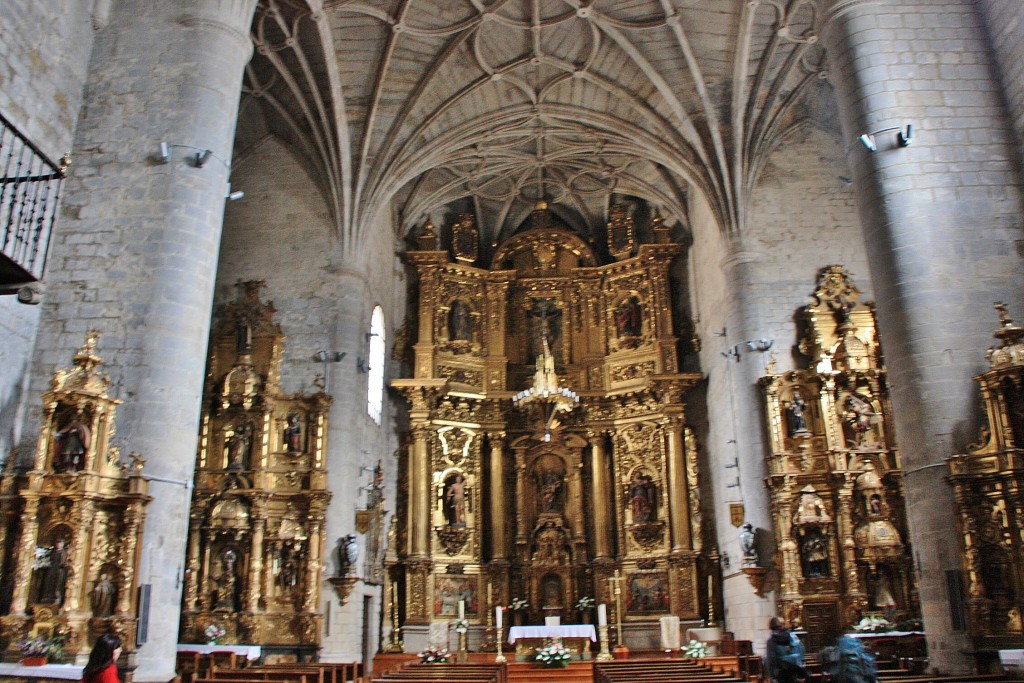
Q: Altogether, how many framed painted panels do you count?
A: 2